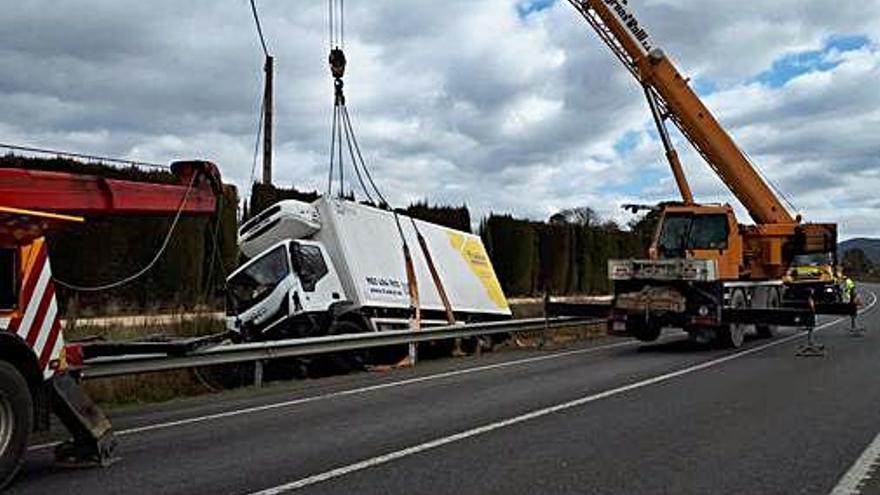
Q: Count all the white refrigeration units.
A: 1